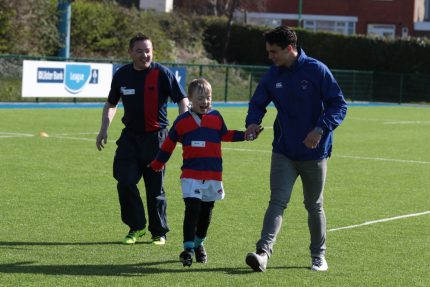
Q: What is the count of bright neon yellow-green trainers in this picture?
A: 2